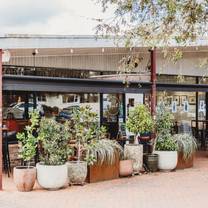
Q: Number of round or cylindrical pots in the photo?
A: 7